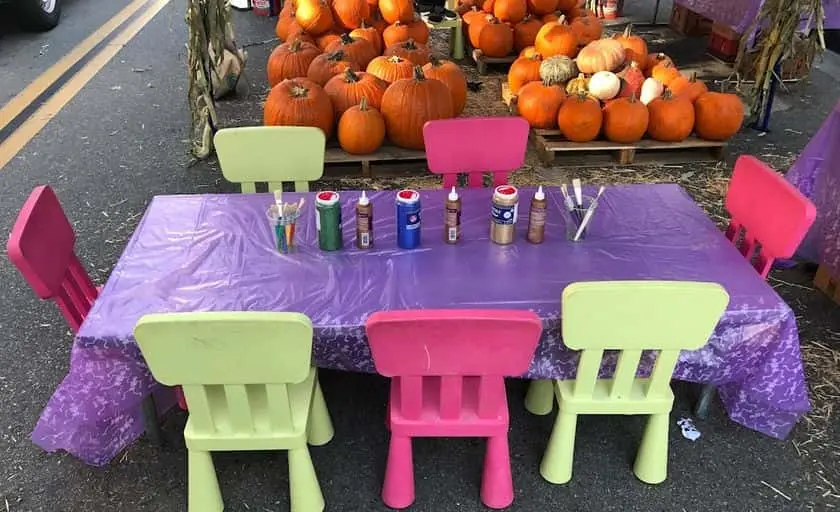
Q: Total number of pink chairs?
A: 4